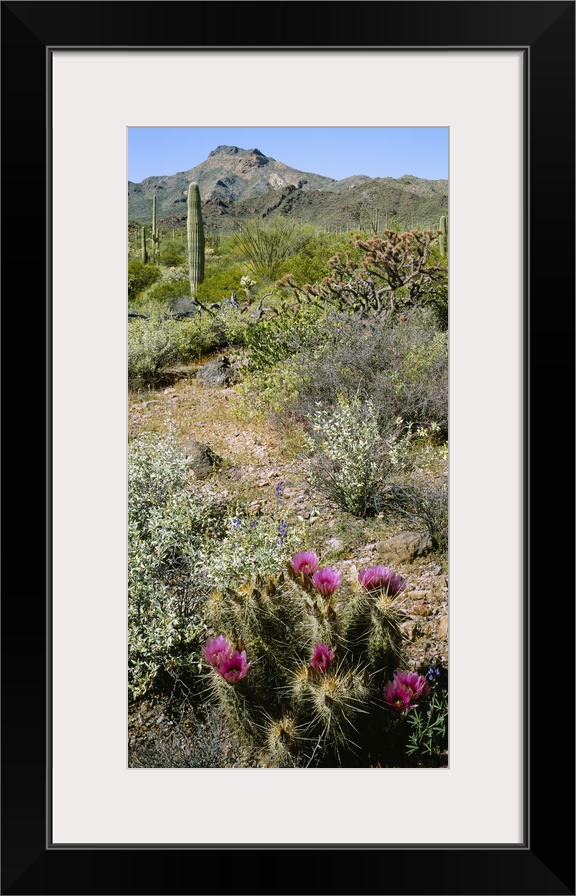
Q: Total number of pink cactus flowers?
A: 9